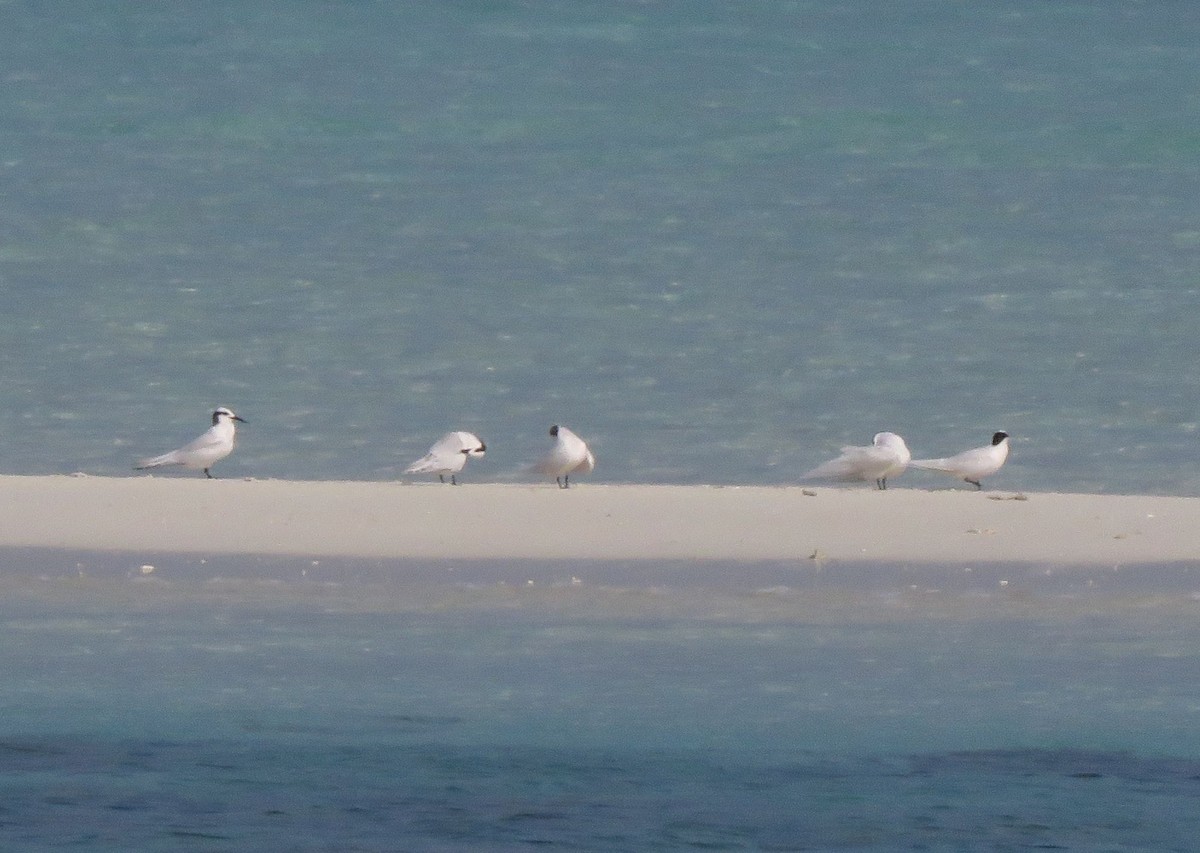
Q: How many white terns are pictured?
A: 5